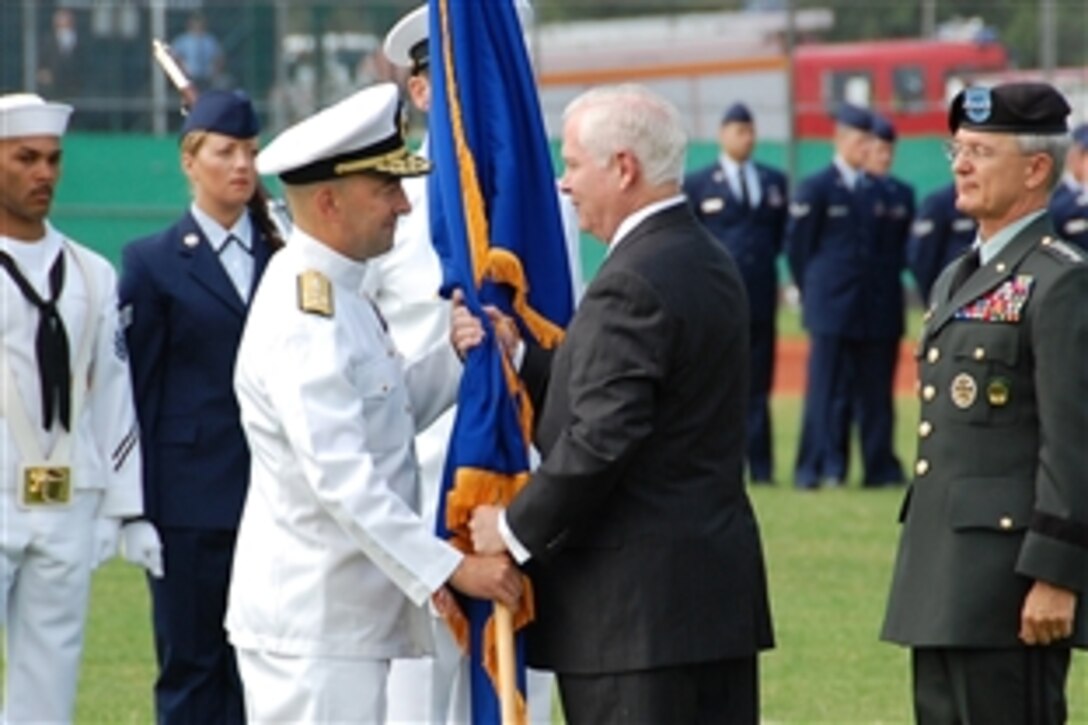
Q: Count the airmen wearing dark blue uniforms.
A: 6